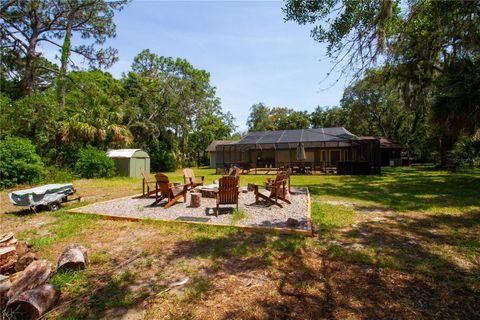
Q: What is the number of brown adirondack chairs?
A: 7